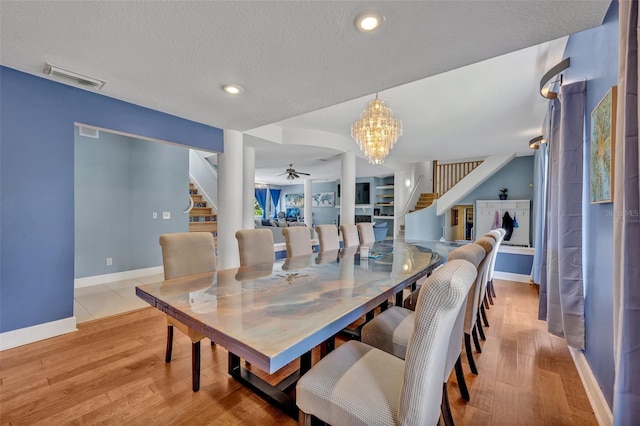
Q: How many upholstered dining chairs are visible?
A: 12